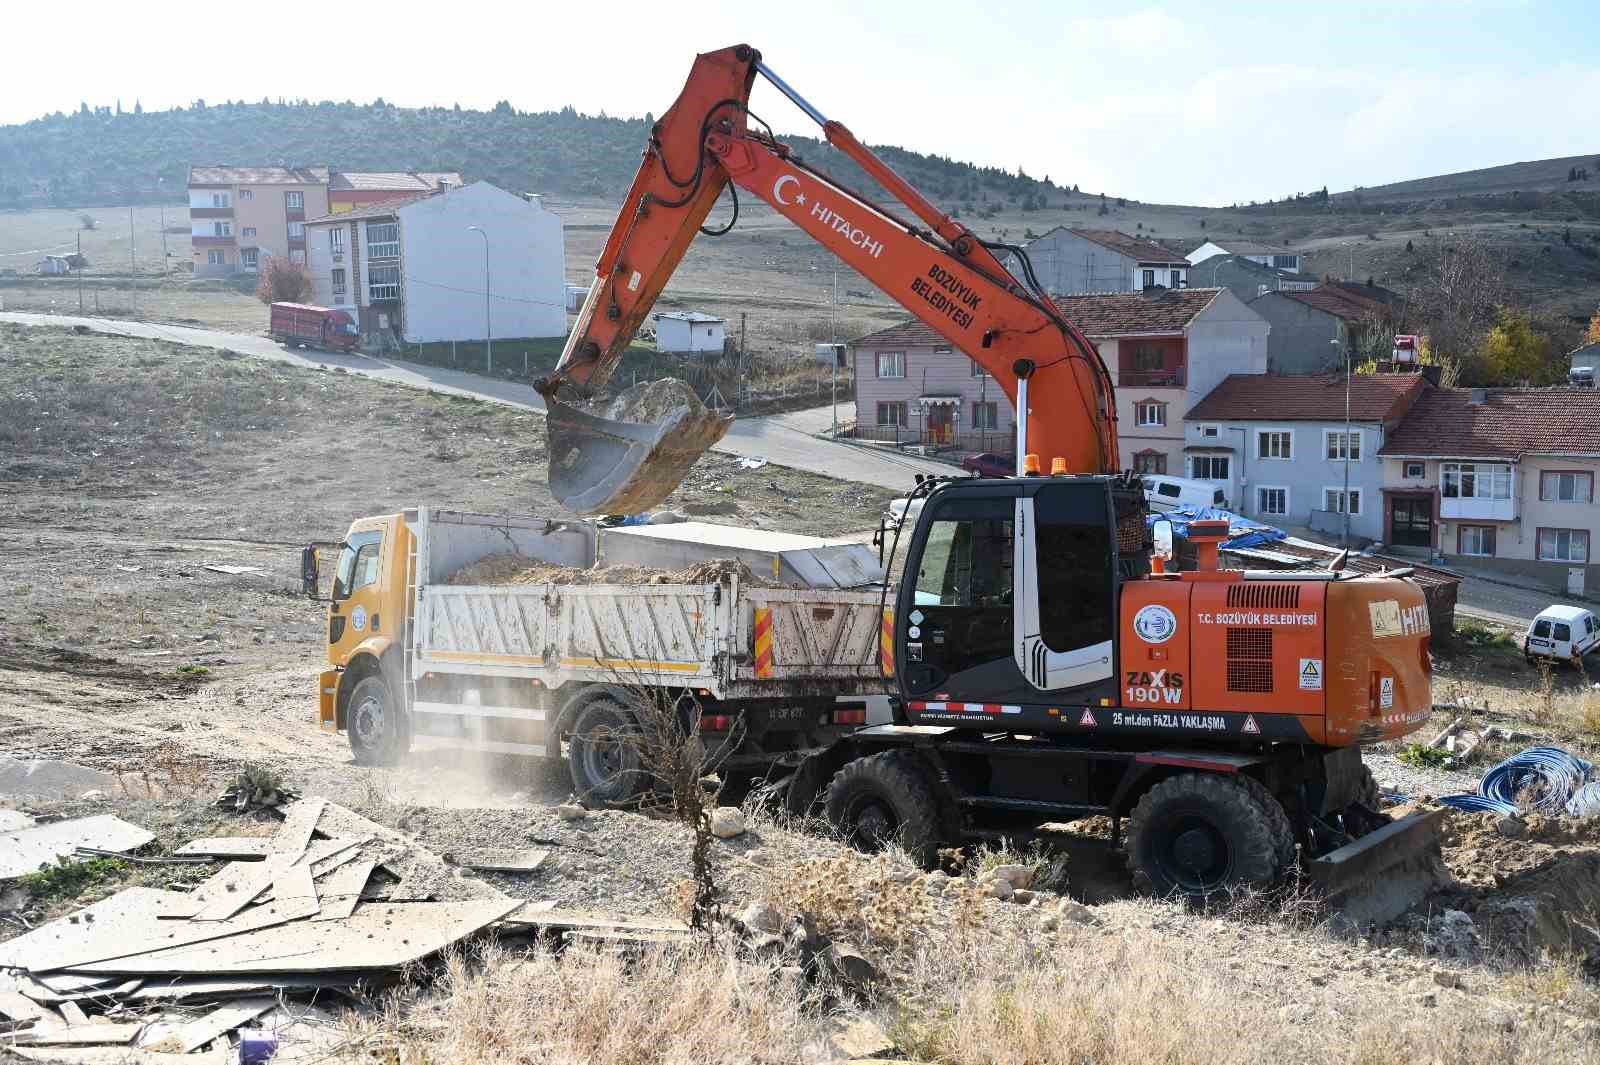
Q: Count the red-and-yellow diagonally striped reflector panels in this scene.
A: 2